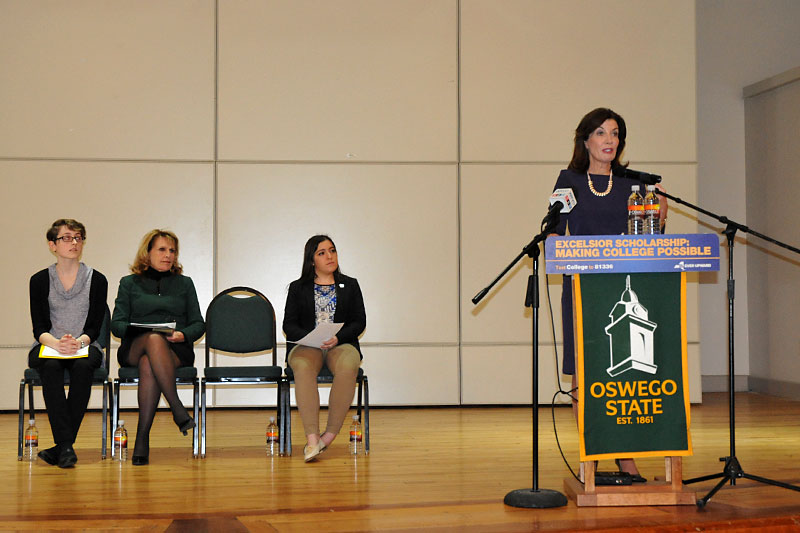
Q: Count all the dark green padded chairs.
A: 4